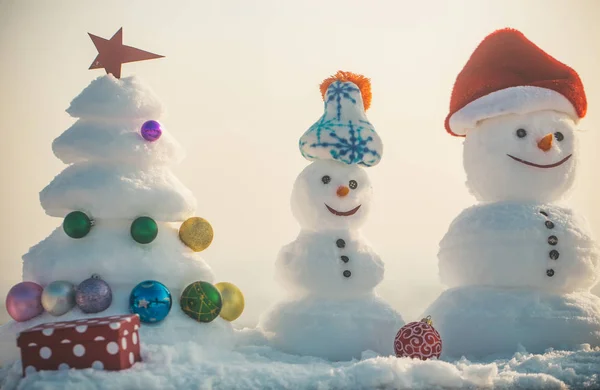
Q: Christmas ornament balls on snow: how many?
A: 11